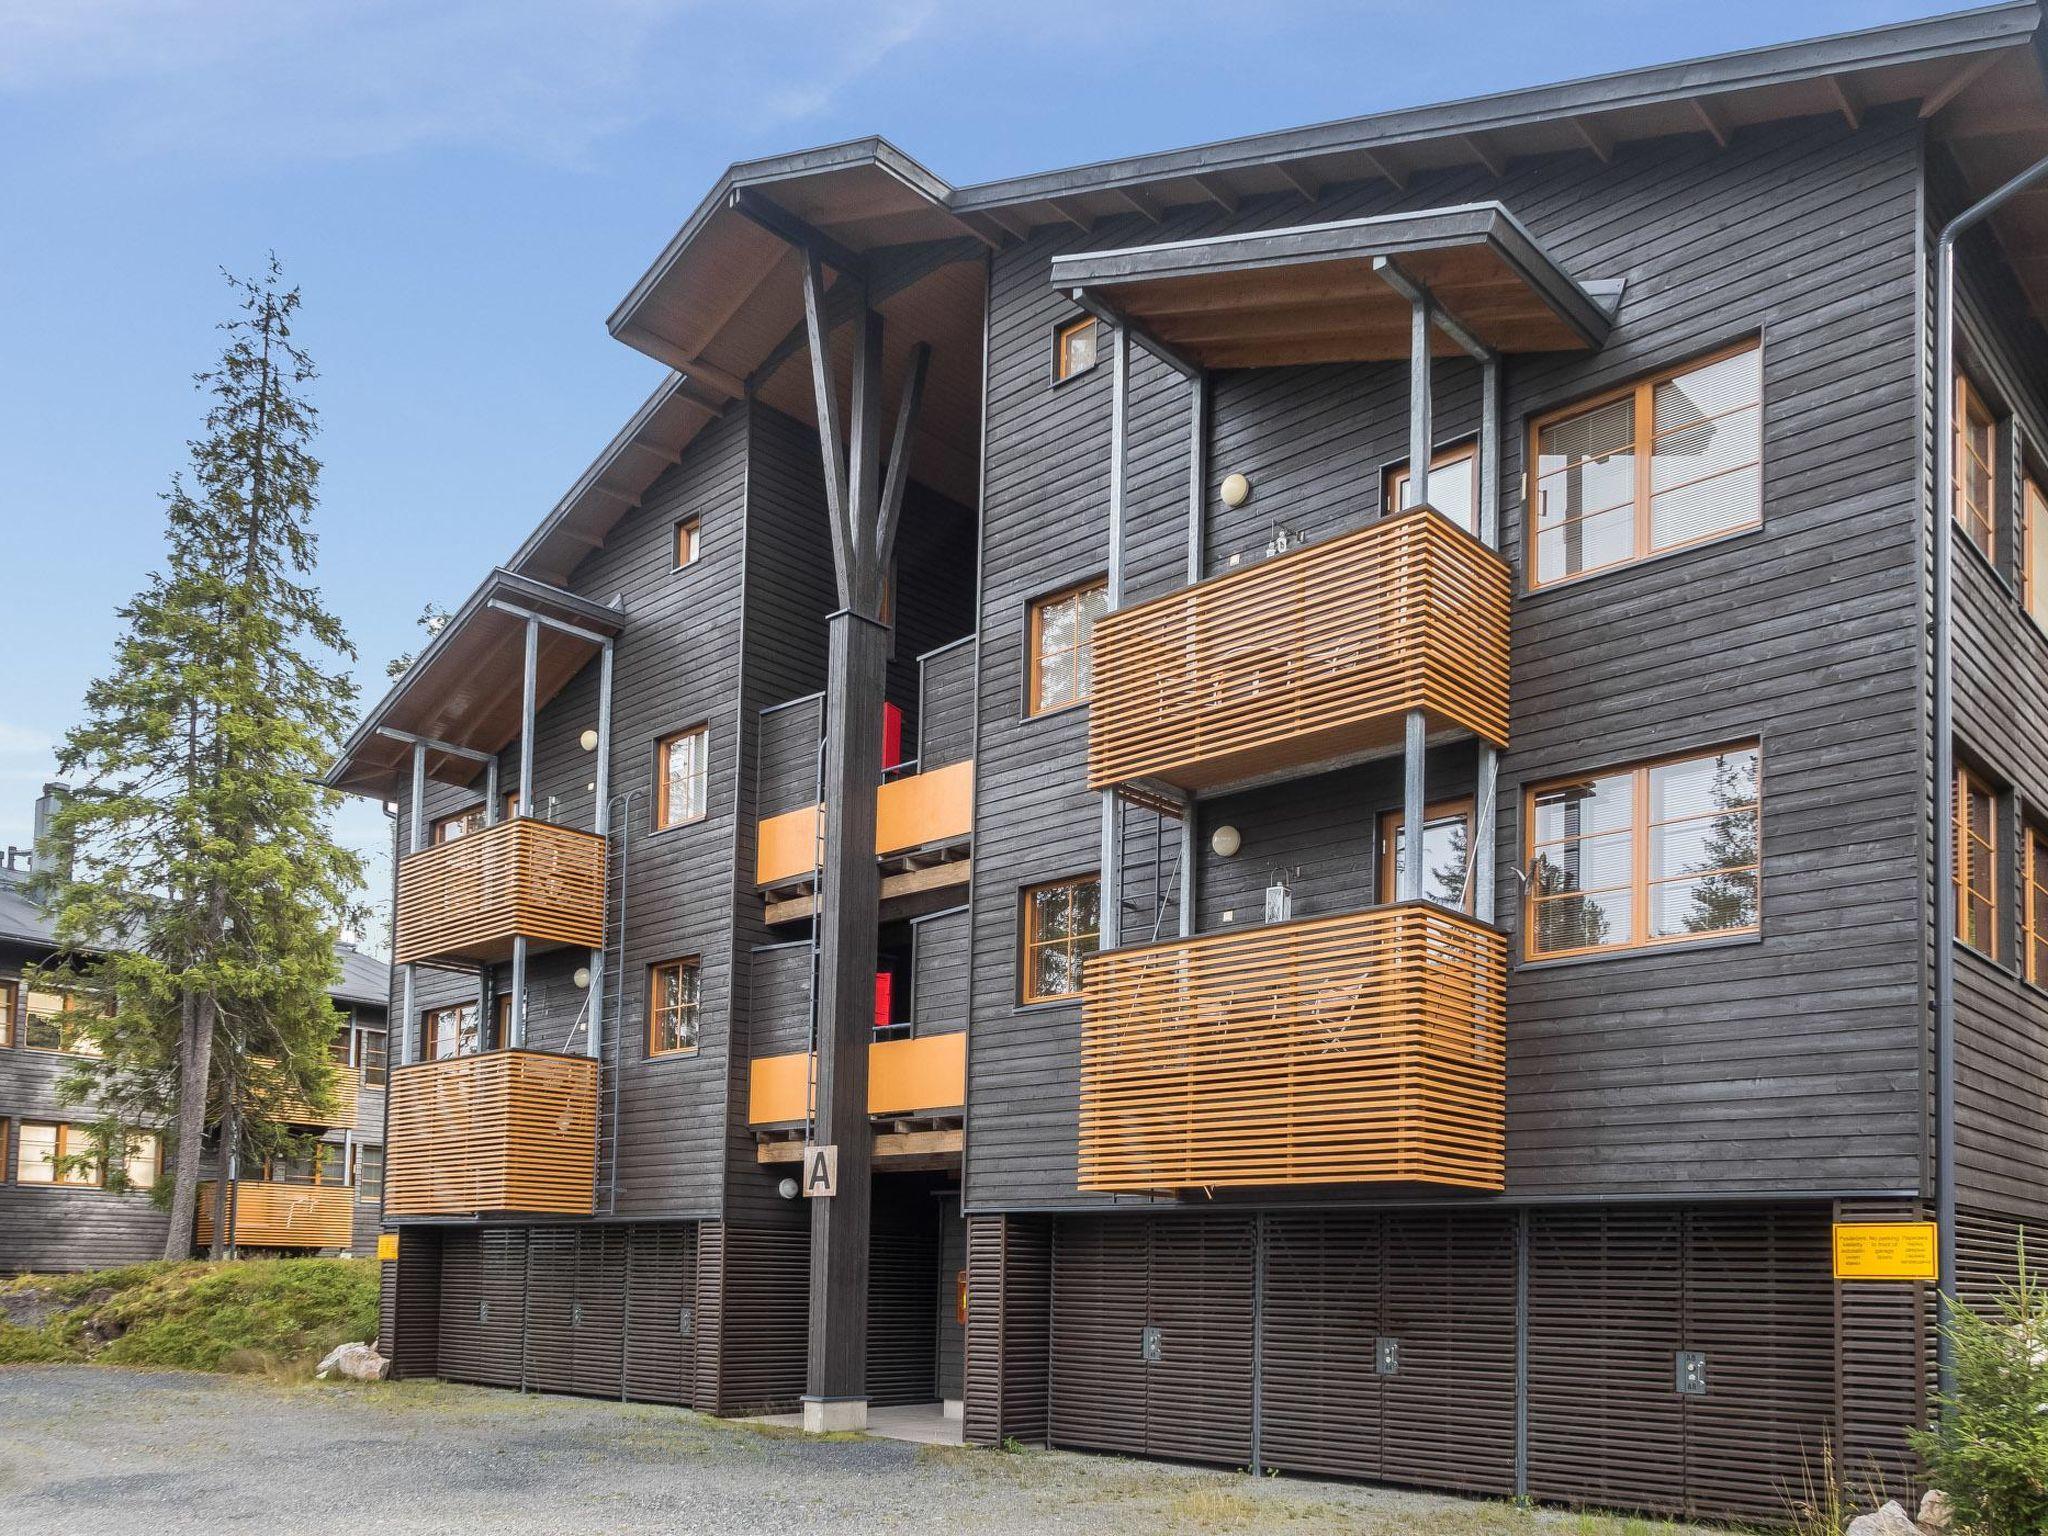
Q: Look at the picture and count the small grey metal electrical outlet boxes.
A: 6